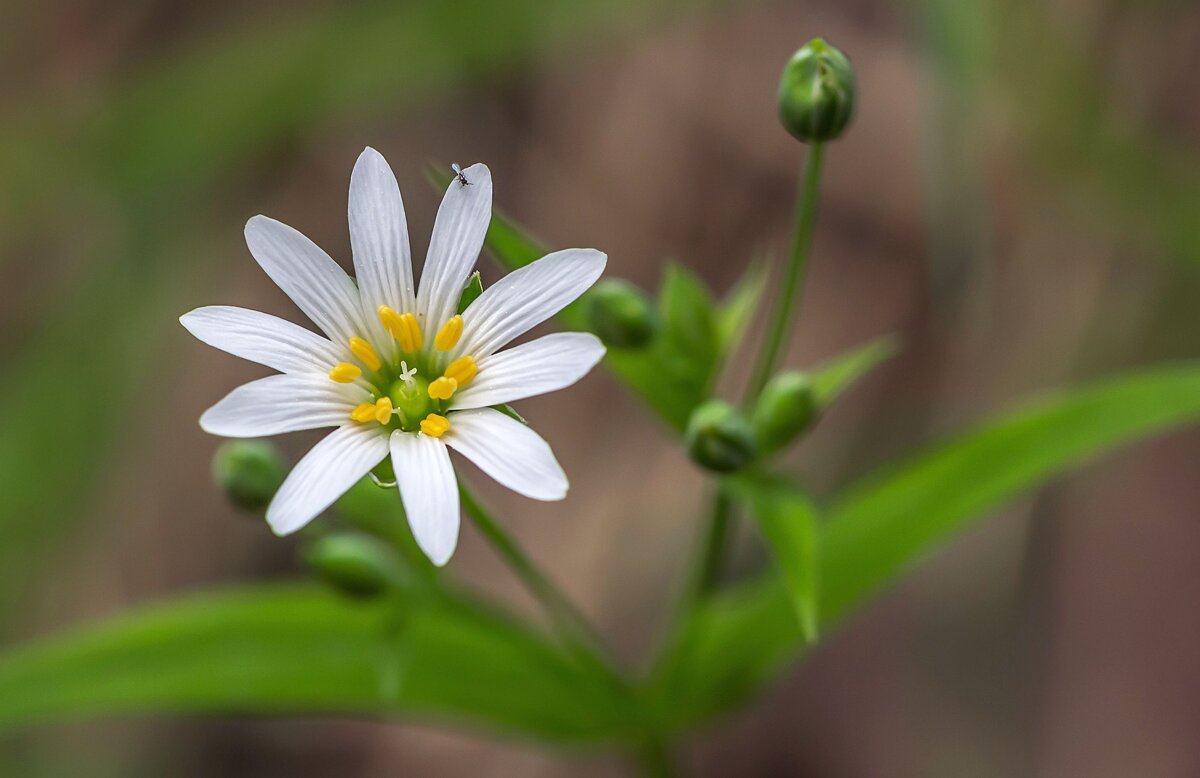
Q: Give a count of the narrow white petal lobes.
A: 10